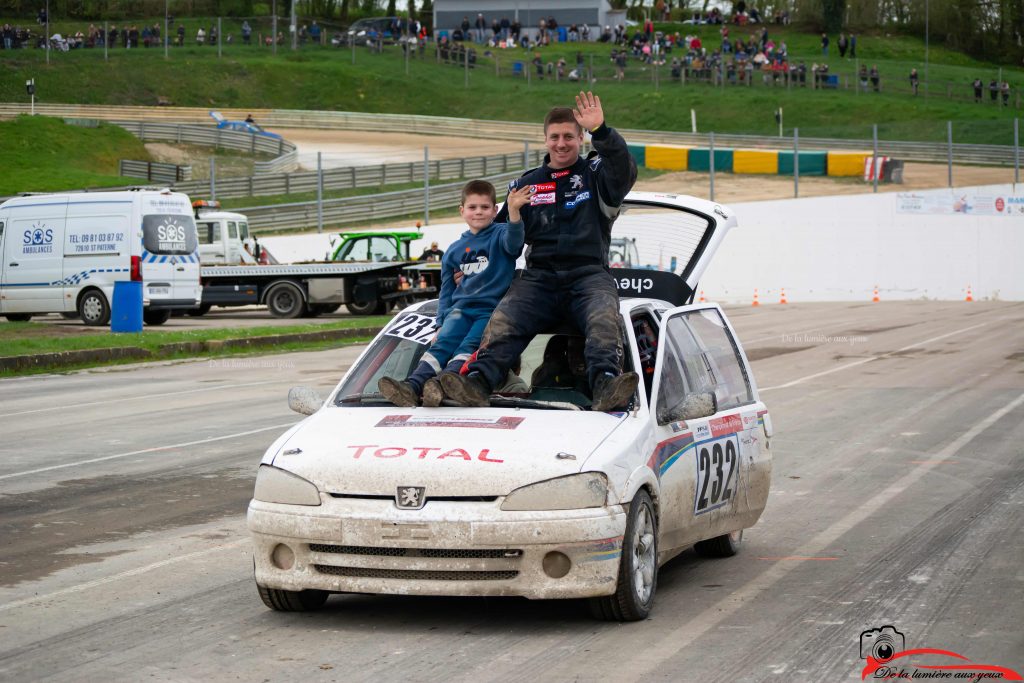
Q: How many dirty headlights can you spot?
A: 2